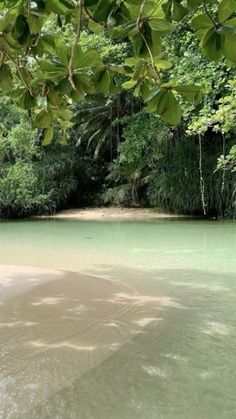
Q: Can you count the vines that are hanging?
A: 2